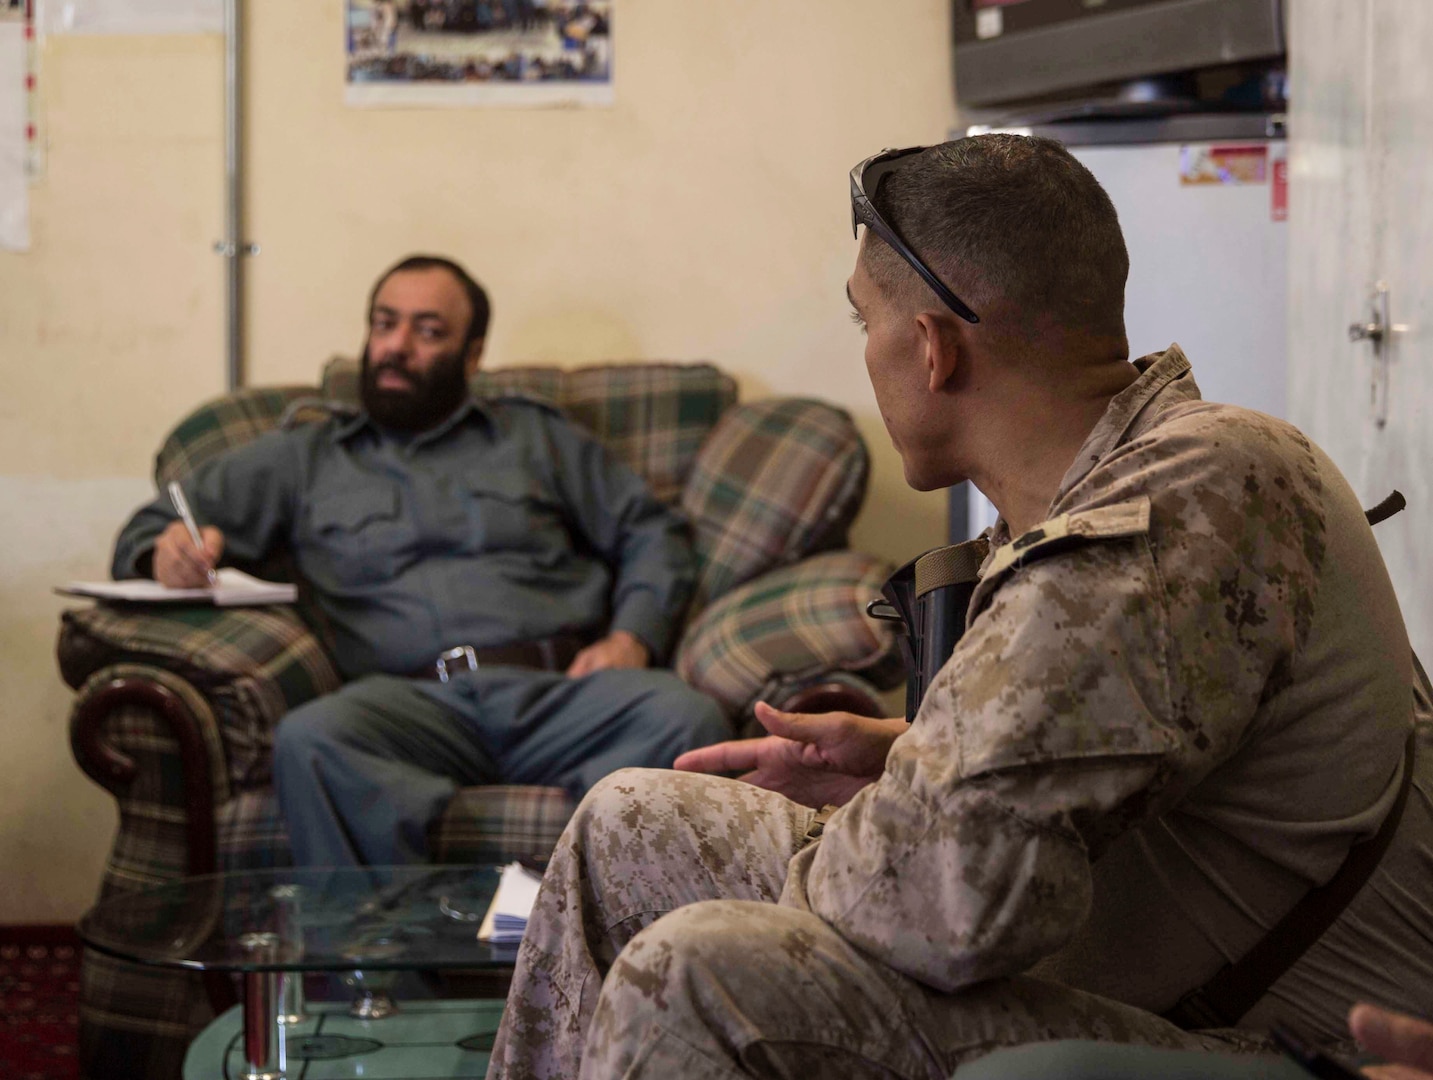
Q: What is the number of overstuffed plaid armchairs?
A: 1